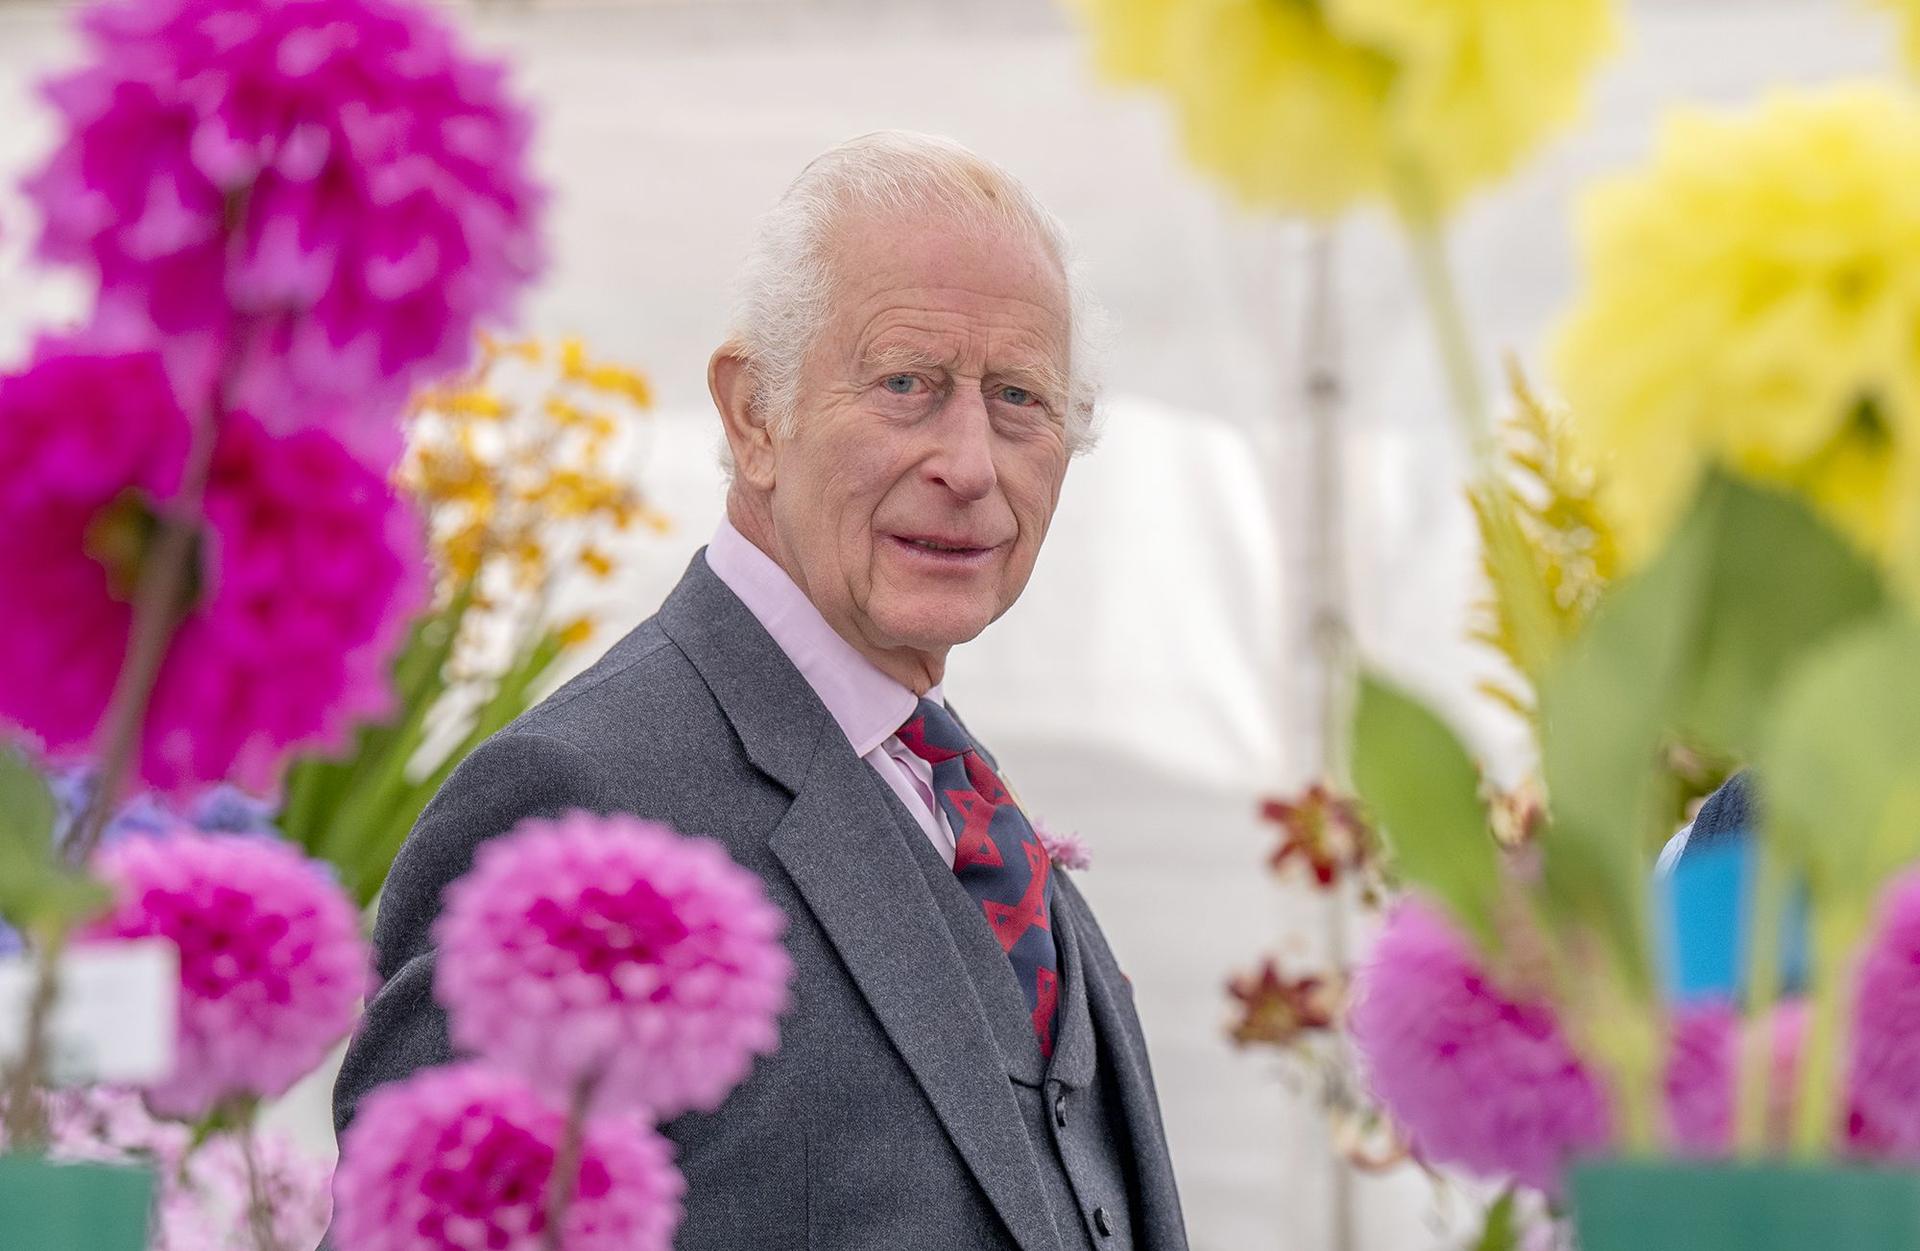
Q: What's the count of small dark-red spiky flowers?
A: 2